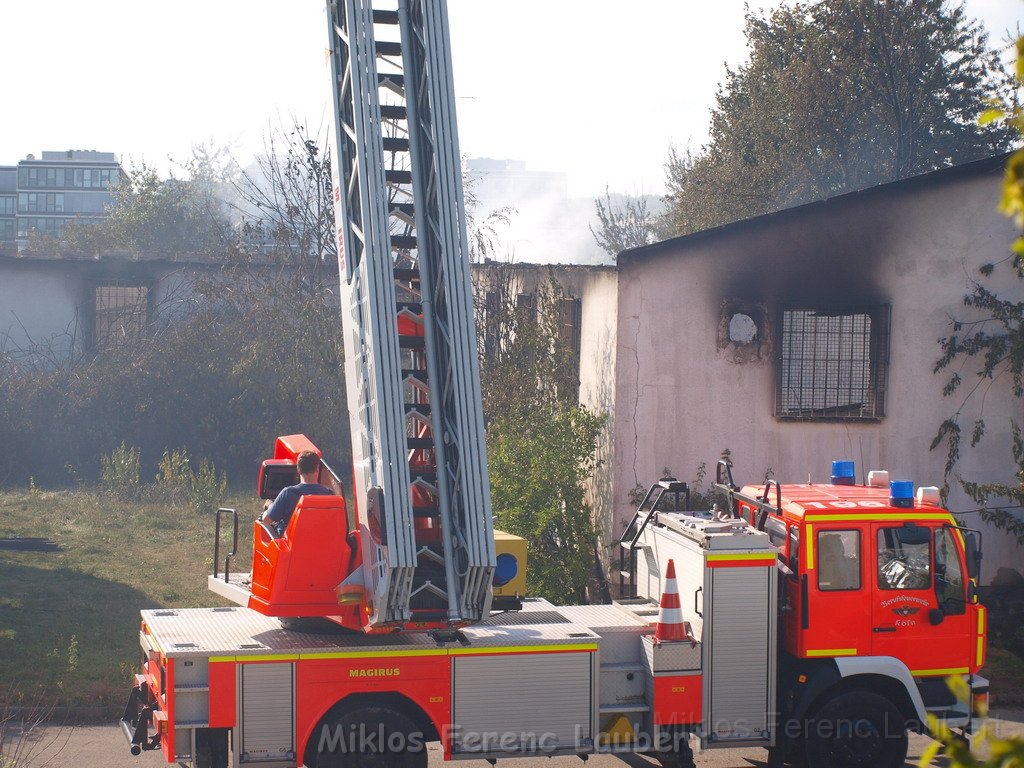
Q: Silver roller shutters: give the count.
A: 3